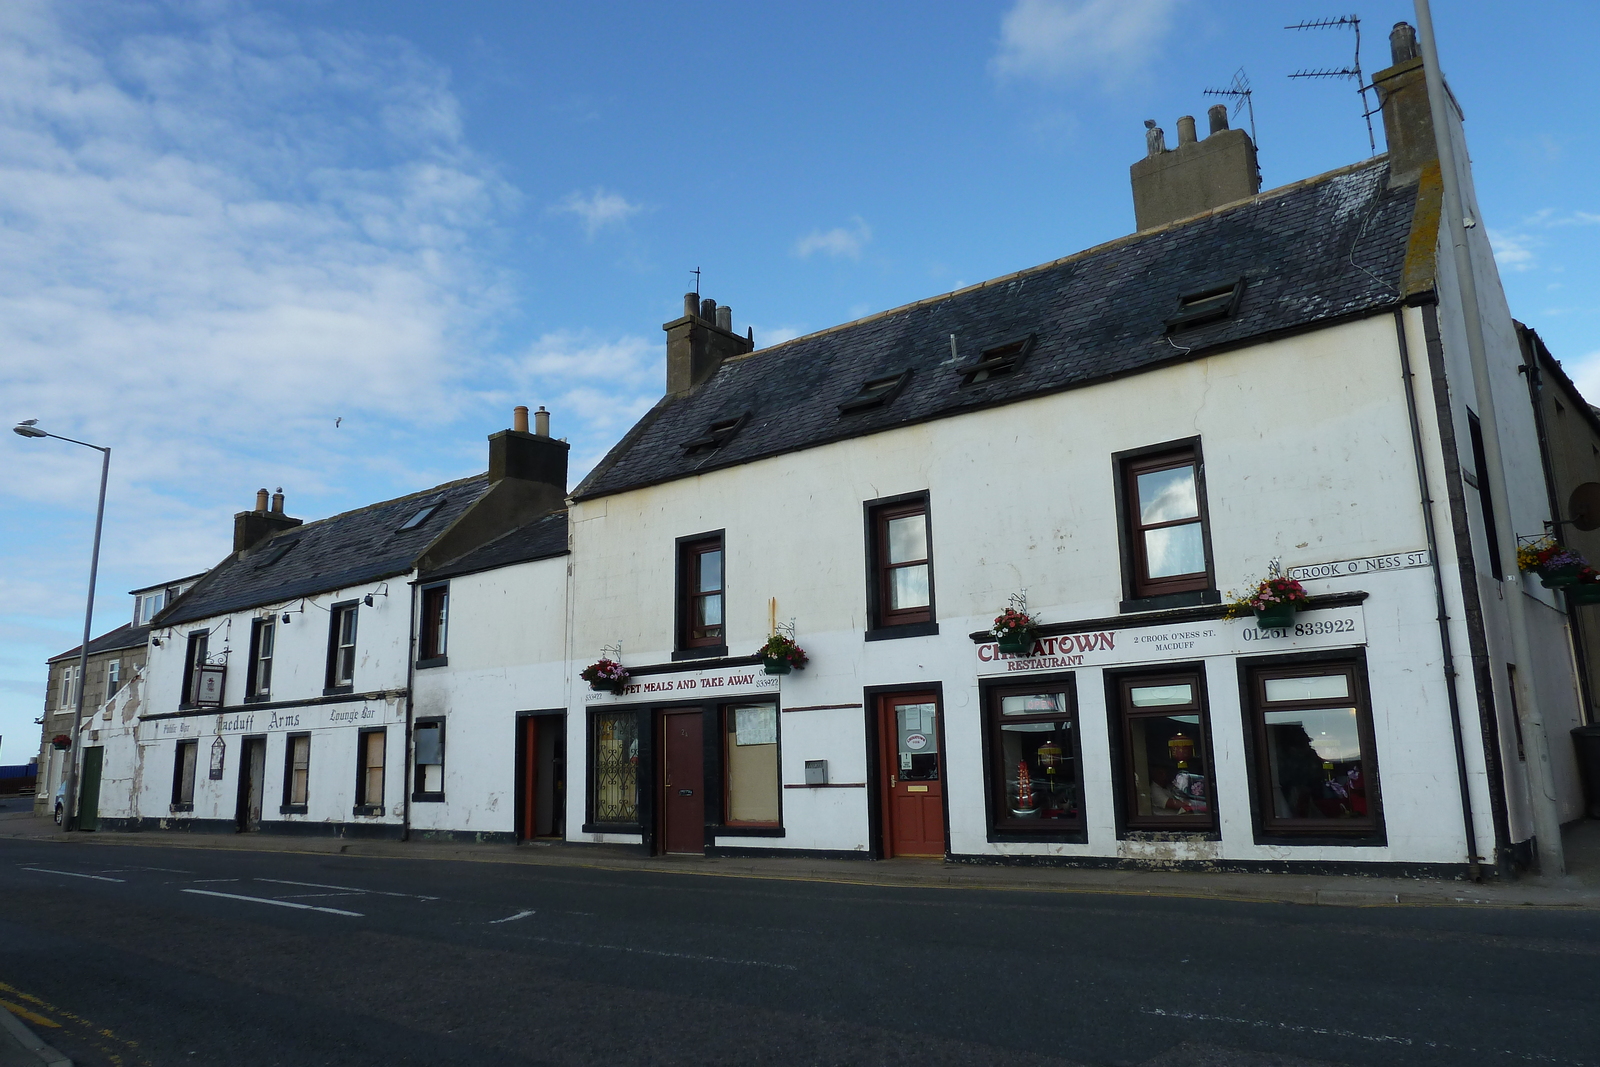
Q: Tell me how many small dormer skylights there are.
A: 6